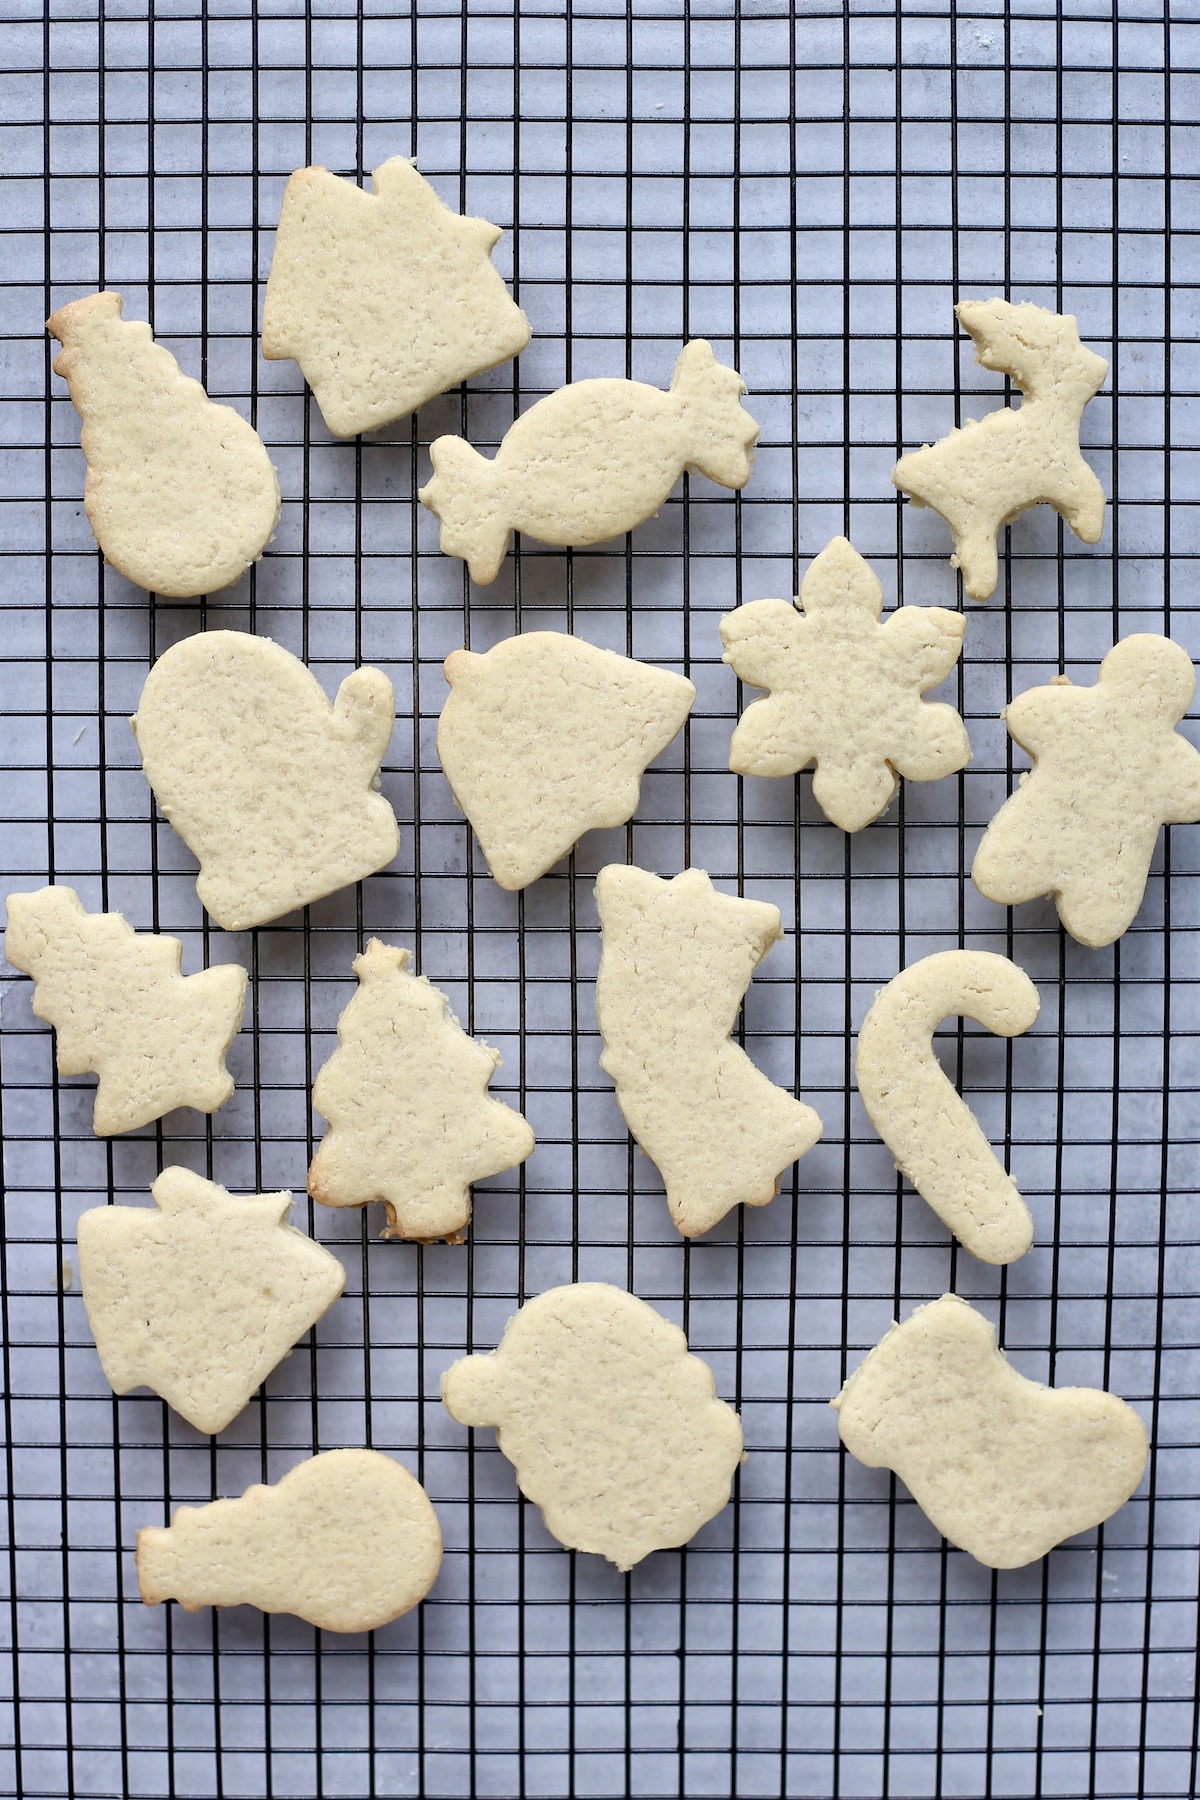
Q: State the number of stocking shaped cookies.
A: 1